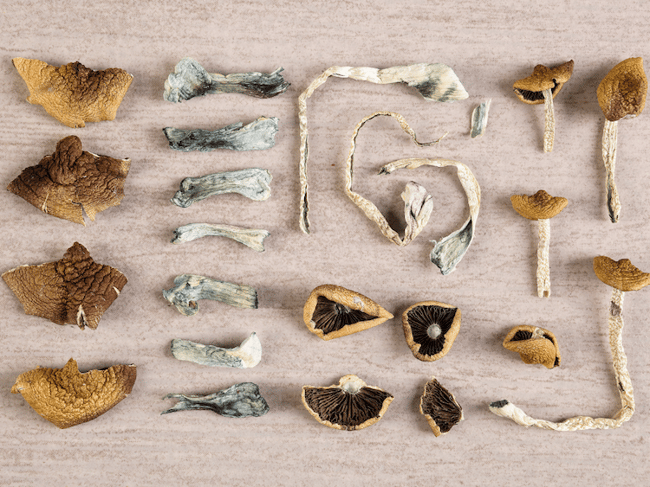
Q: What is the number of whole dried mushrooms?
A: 4